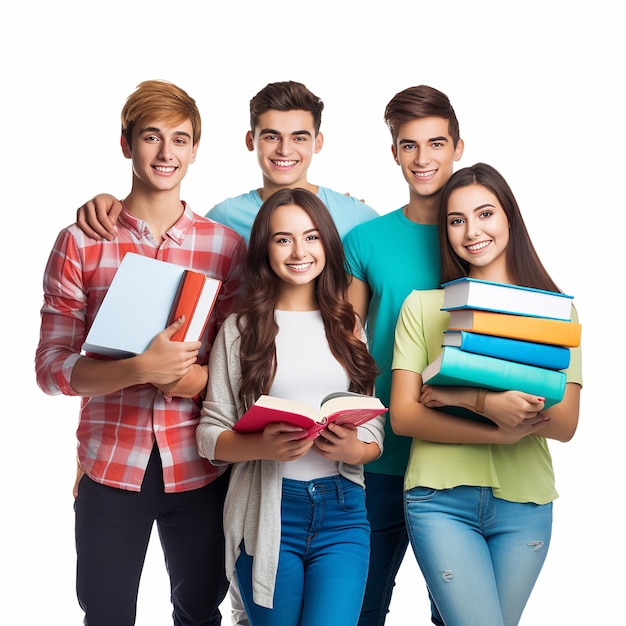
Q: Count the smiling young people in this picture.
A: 5